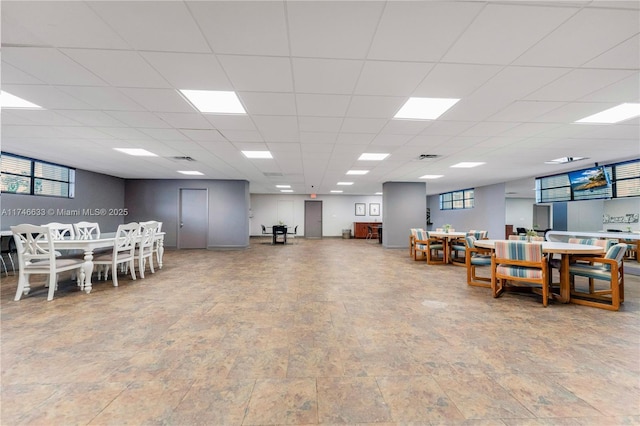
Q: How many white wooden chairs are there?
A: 6